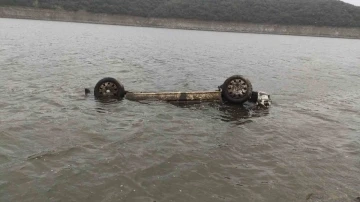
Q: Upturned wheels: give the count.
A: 2